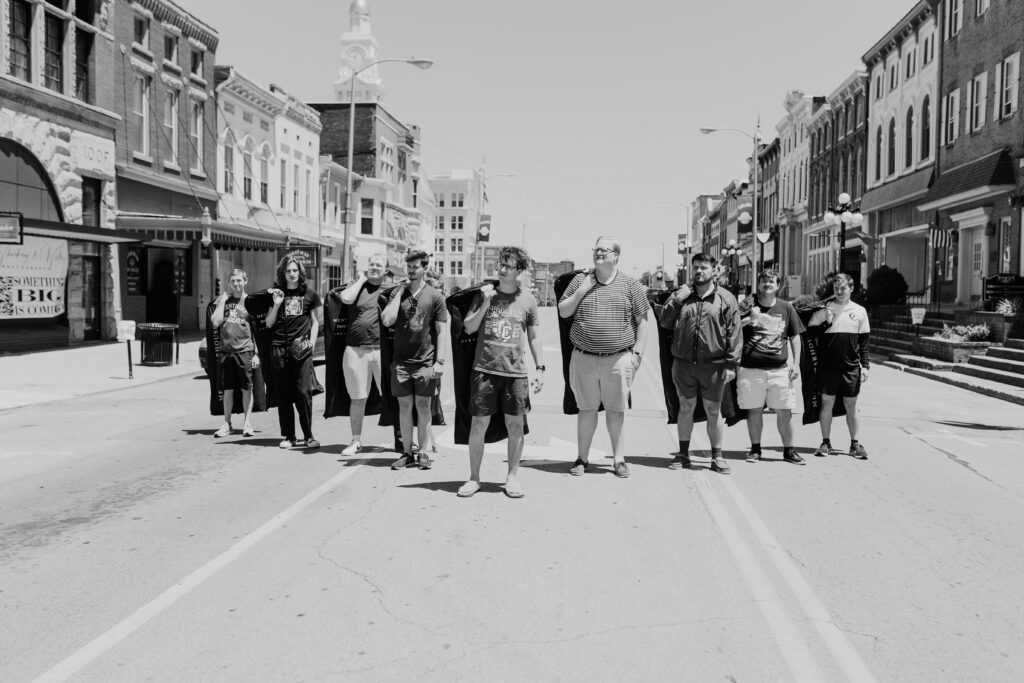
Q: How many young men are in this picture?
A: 9